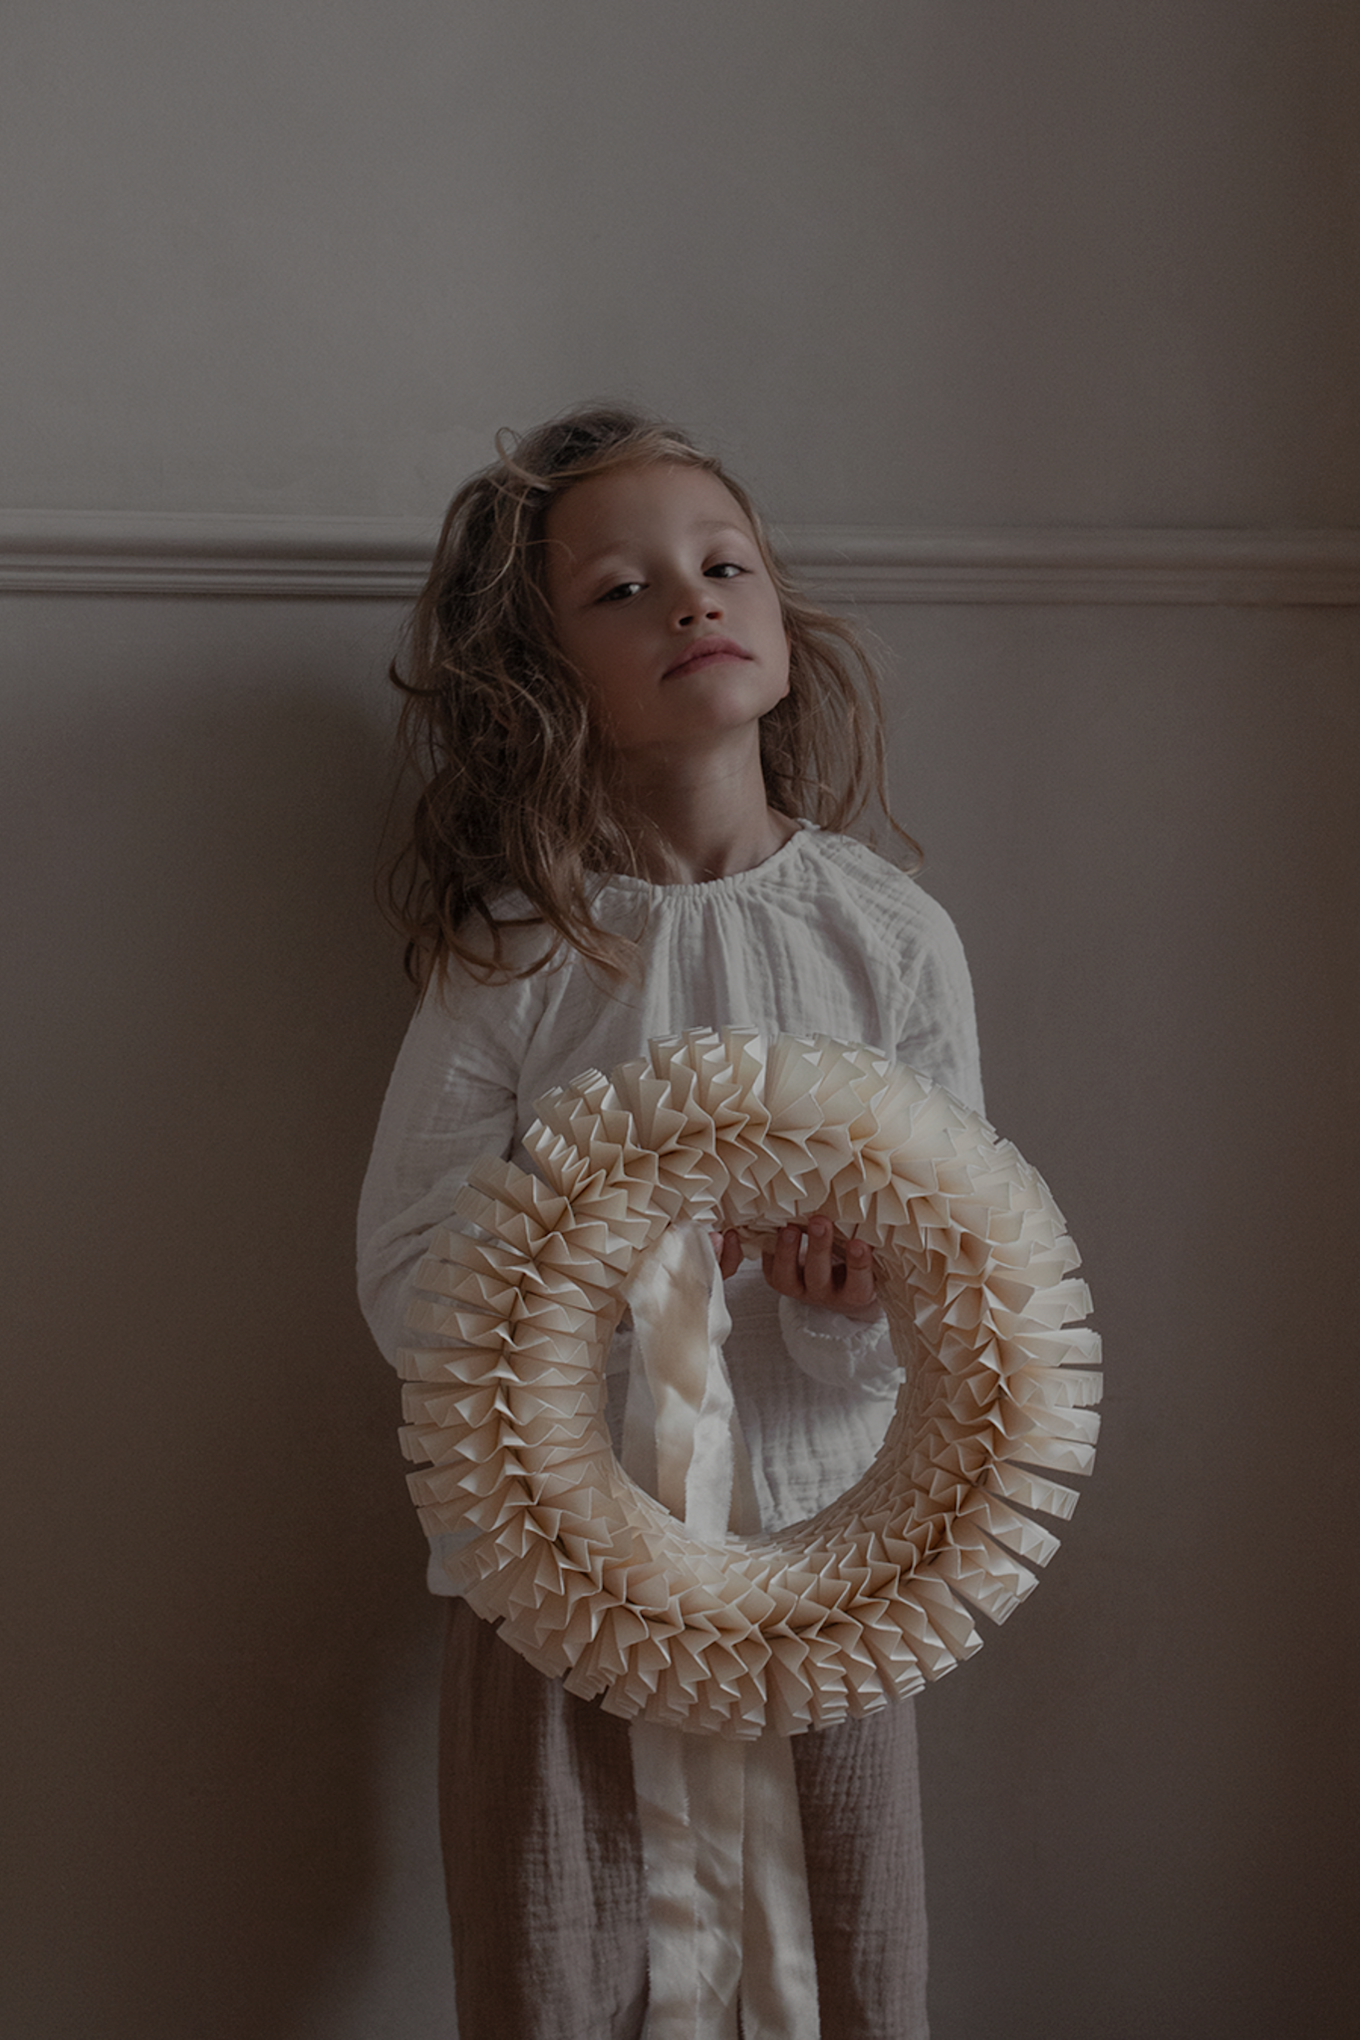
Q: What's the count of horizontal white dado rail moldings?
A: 1